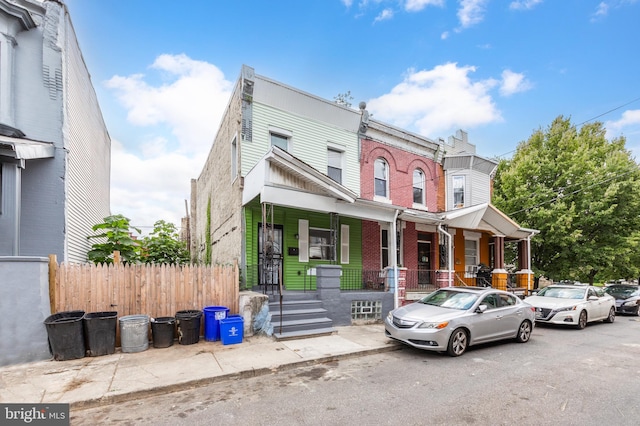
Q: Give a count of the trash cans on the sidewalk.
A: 7